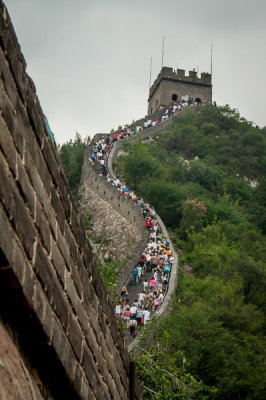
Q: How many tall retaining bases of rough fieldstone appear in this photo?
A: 1